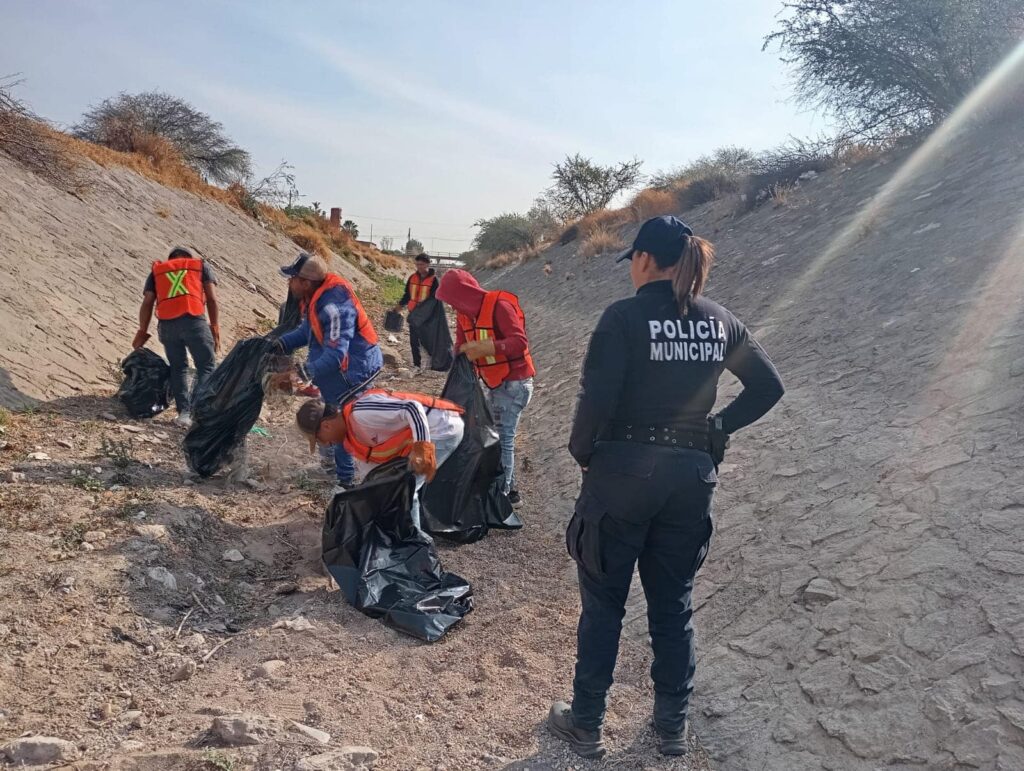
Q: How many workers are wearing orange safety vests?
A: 5